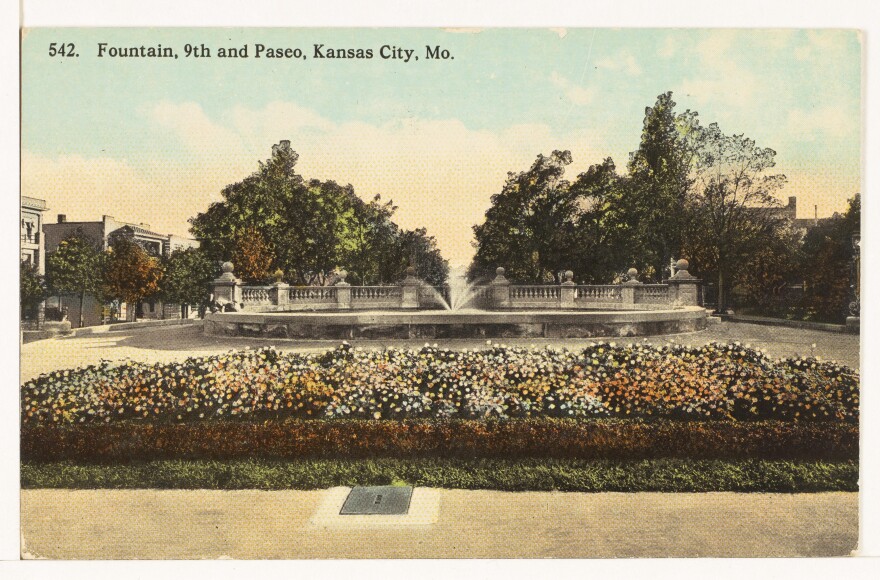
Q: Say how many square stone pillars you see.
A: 8